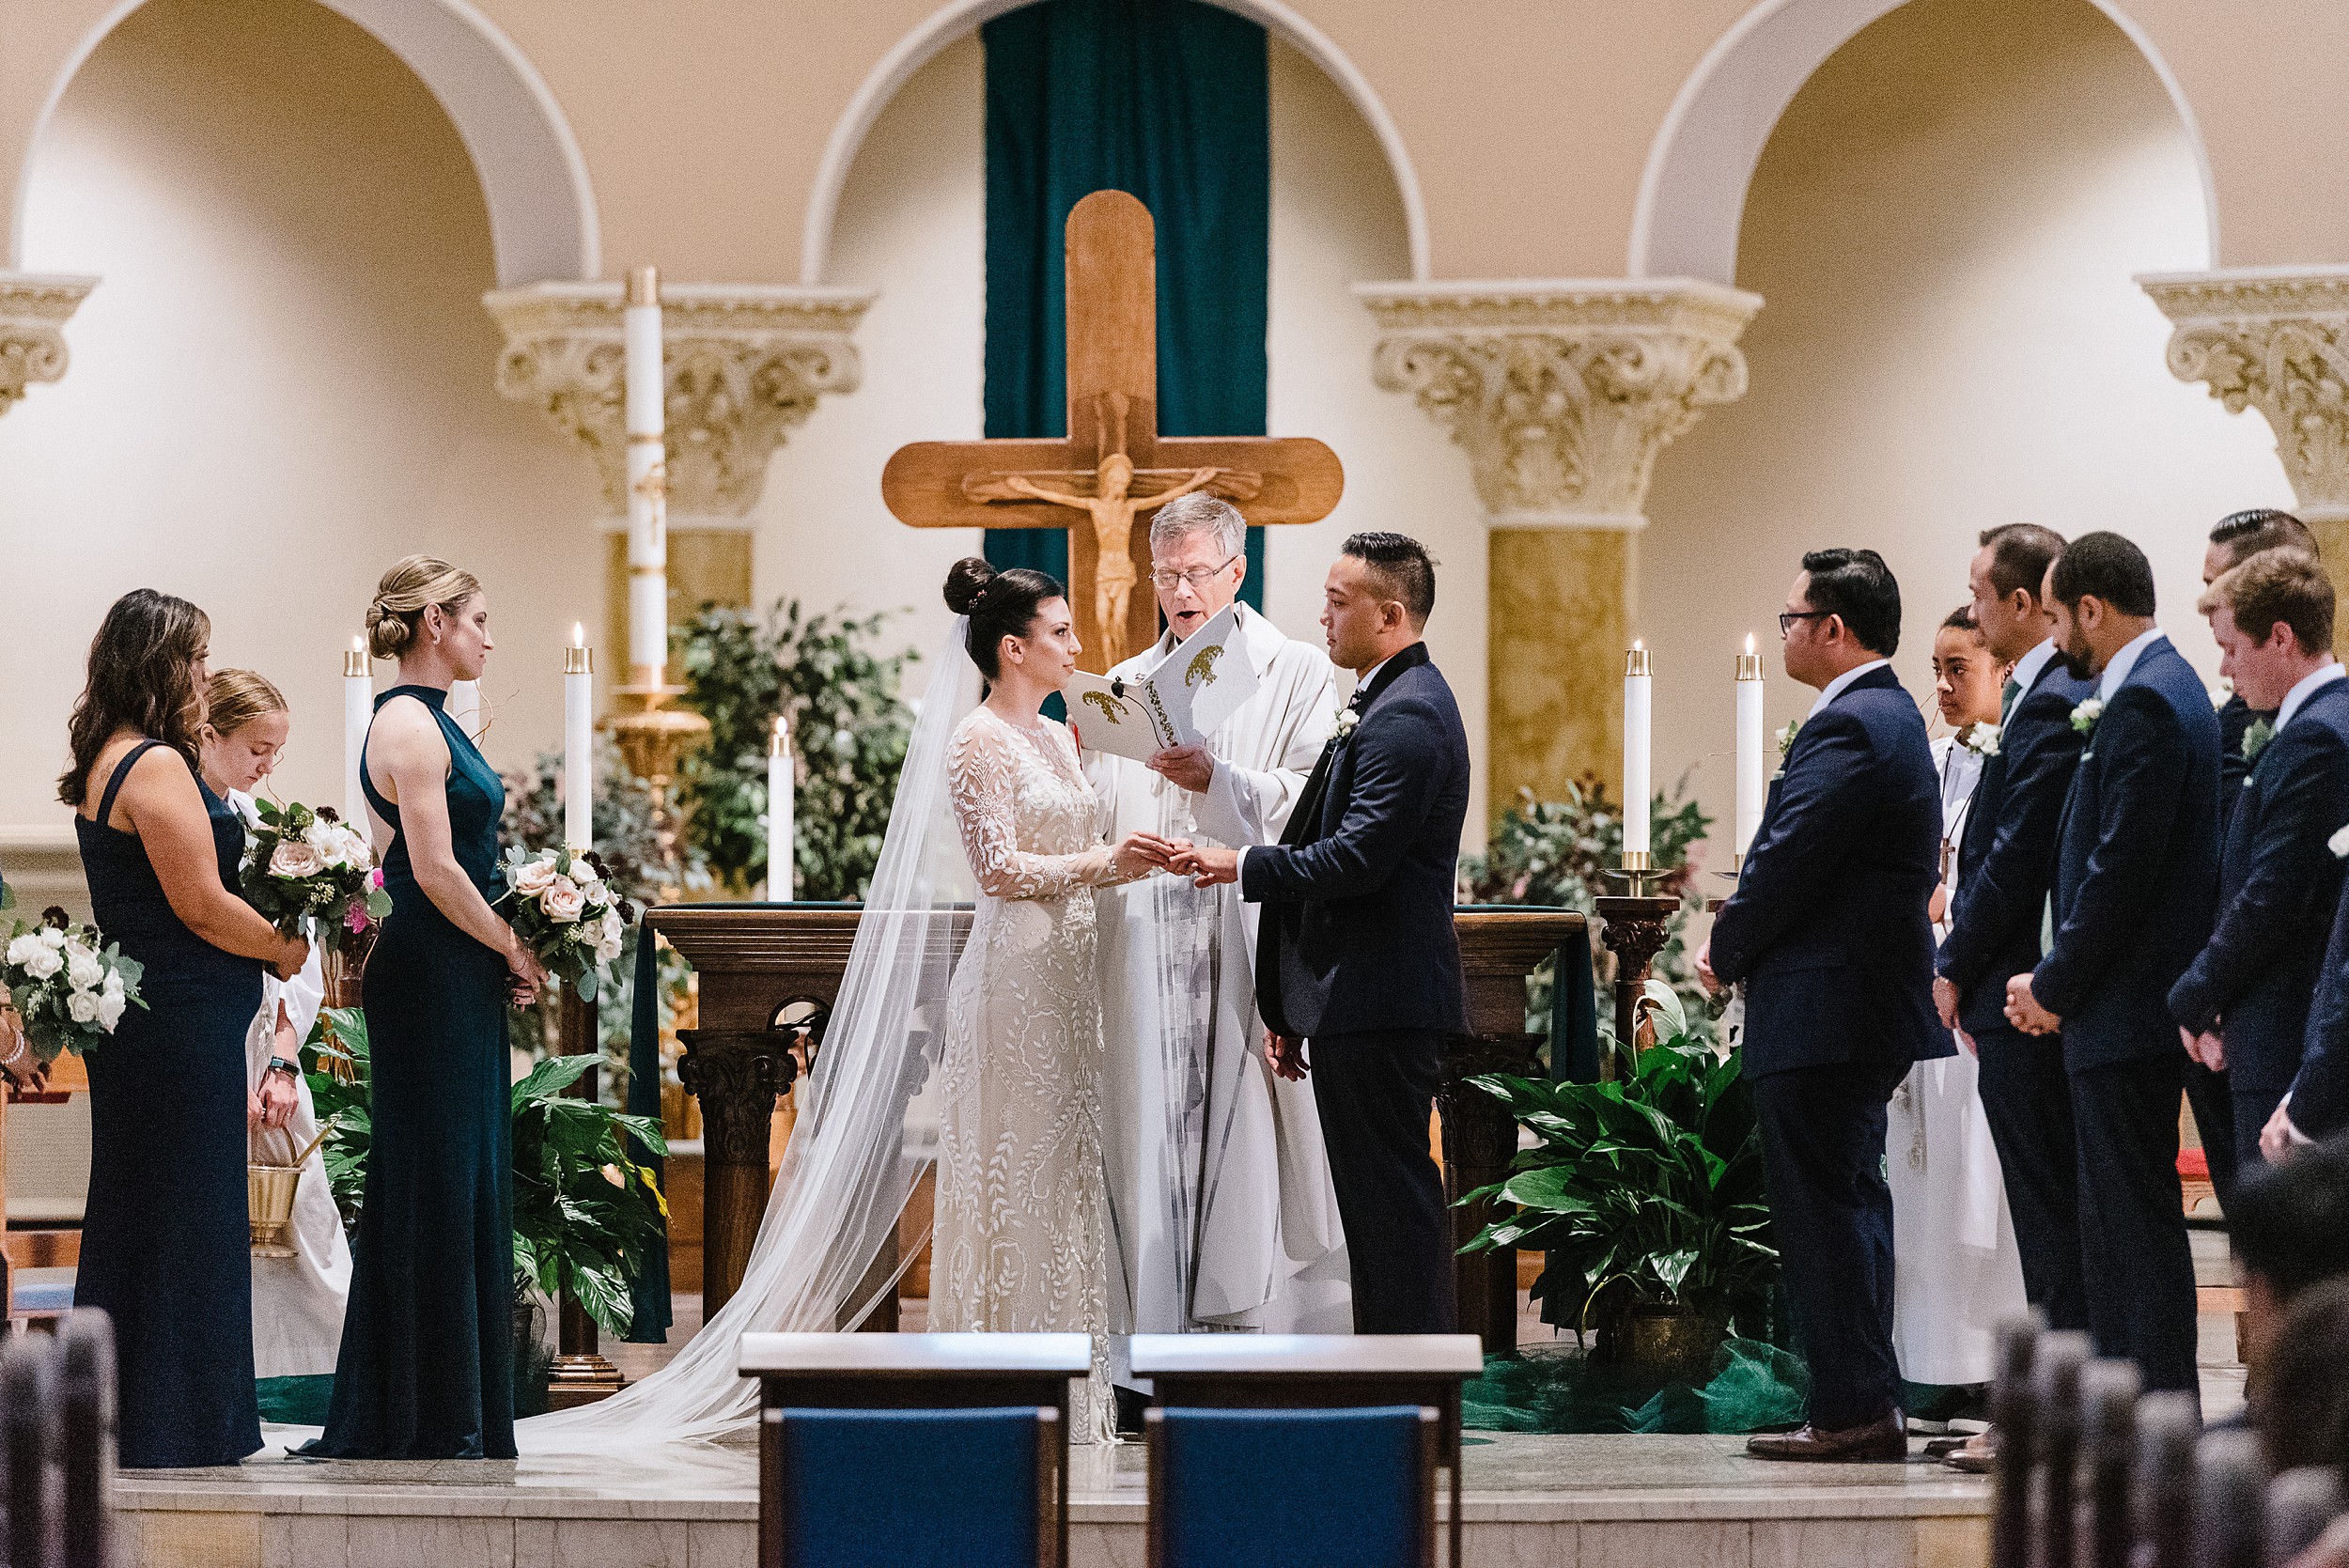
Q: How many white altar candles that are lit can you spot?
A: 5